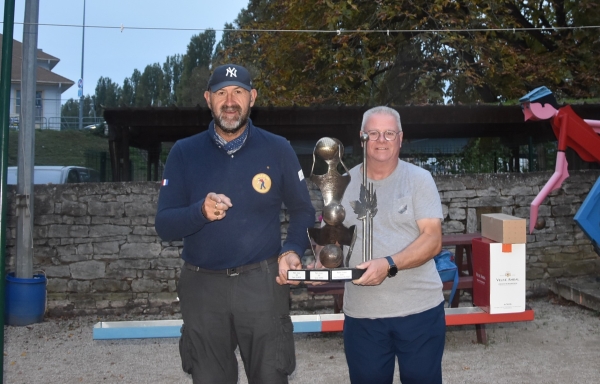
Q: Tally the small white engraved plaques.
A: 3